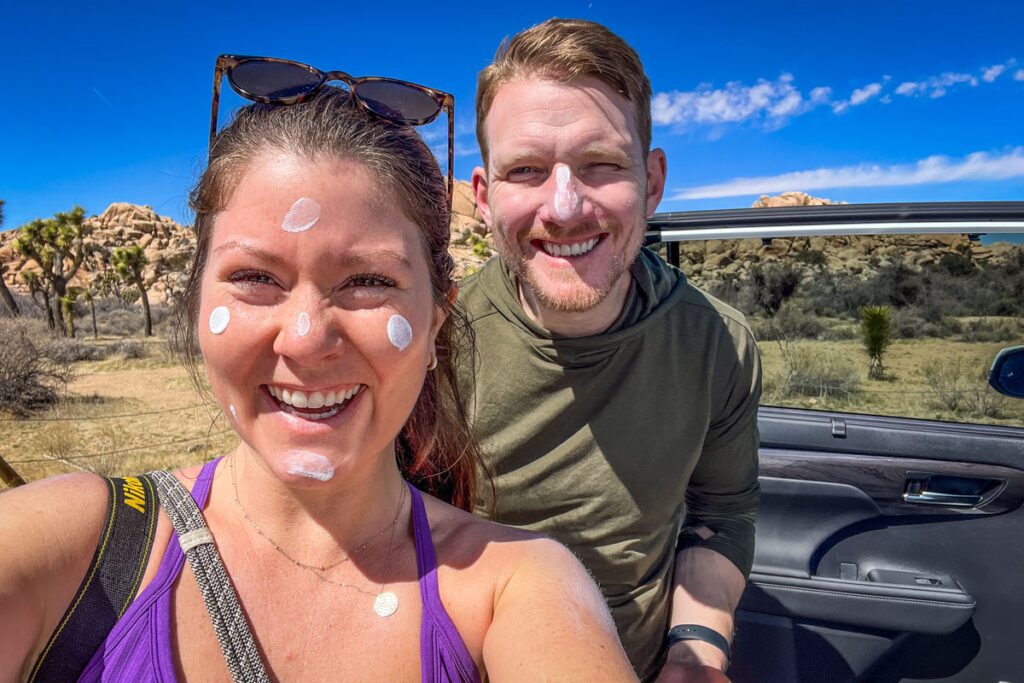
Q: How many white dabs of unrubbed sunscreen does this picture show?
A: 7